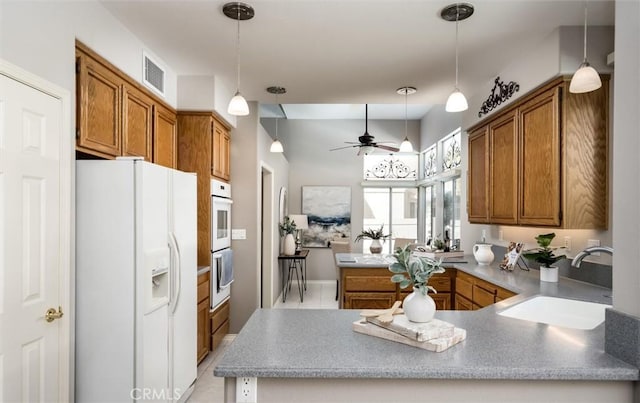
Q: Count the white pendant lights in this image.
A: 5